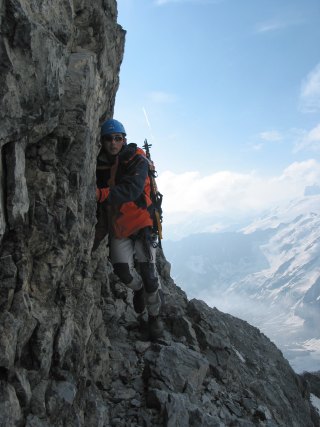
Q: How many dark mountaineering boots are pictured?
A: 2